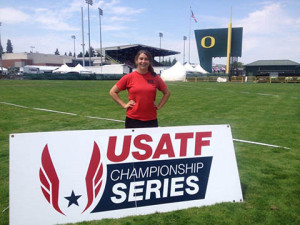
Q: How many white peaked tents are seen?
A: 5